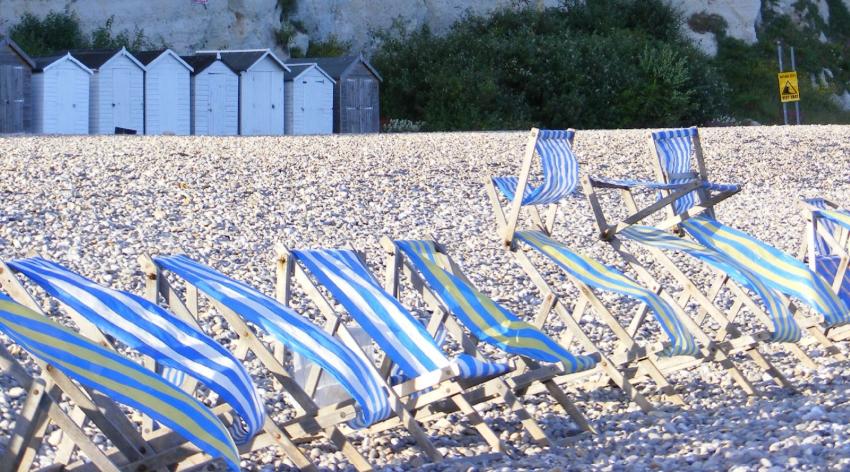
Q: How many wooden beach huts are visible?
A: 8